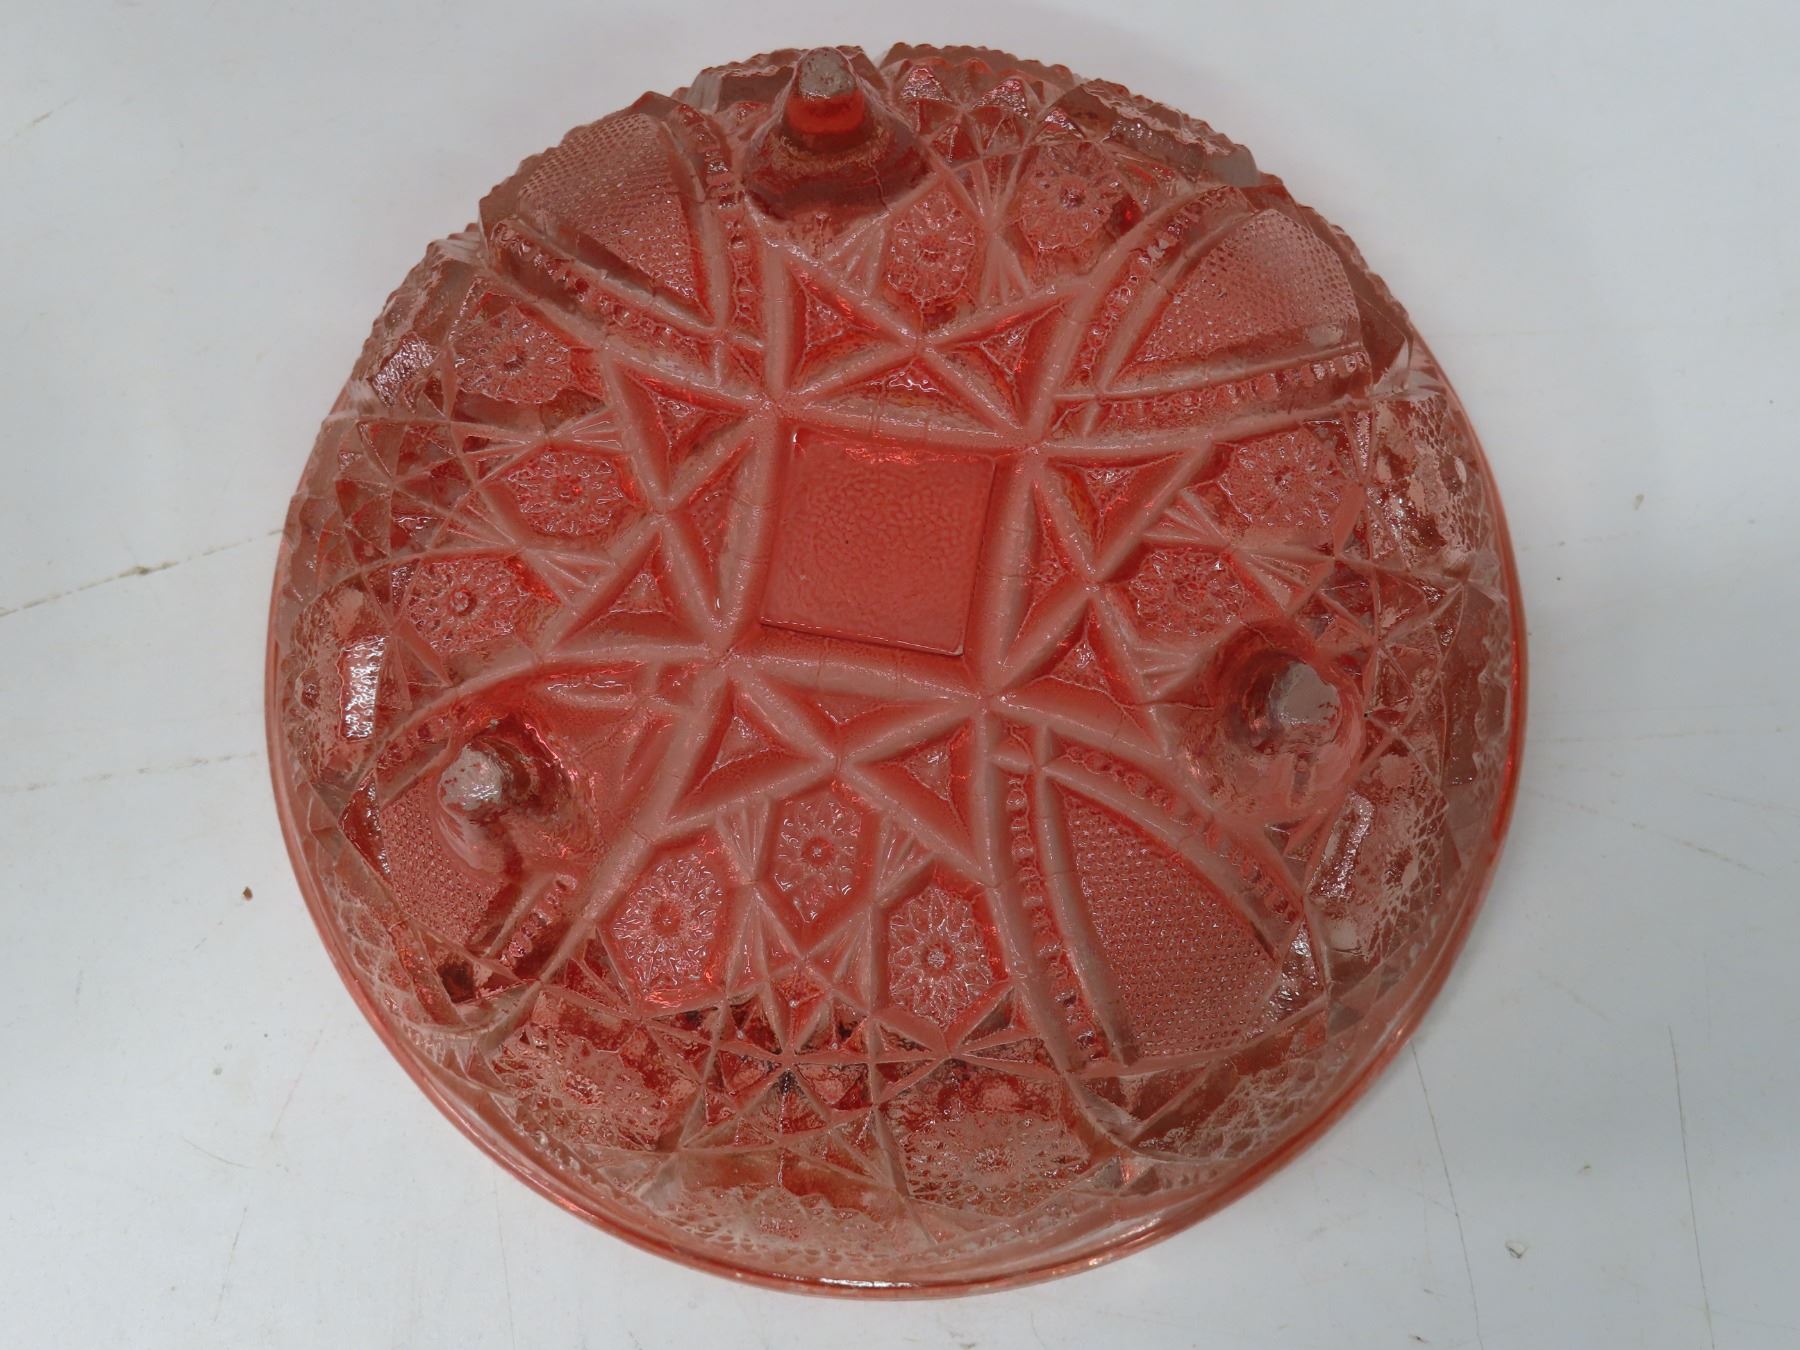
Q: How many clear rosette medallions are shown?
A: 10